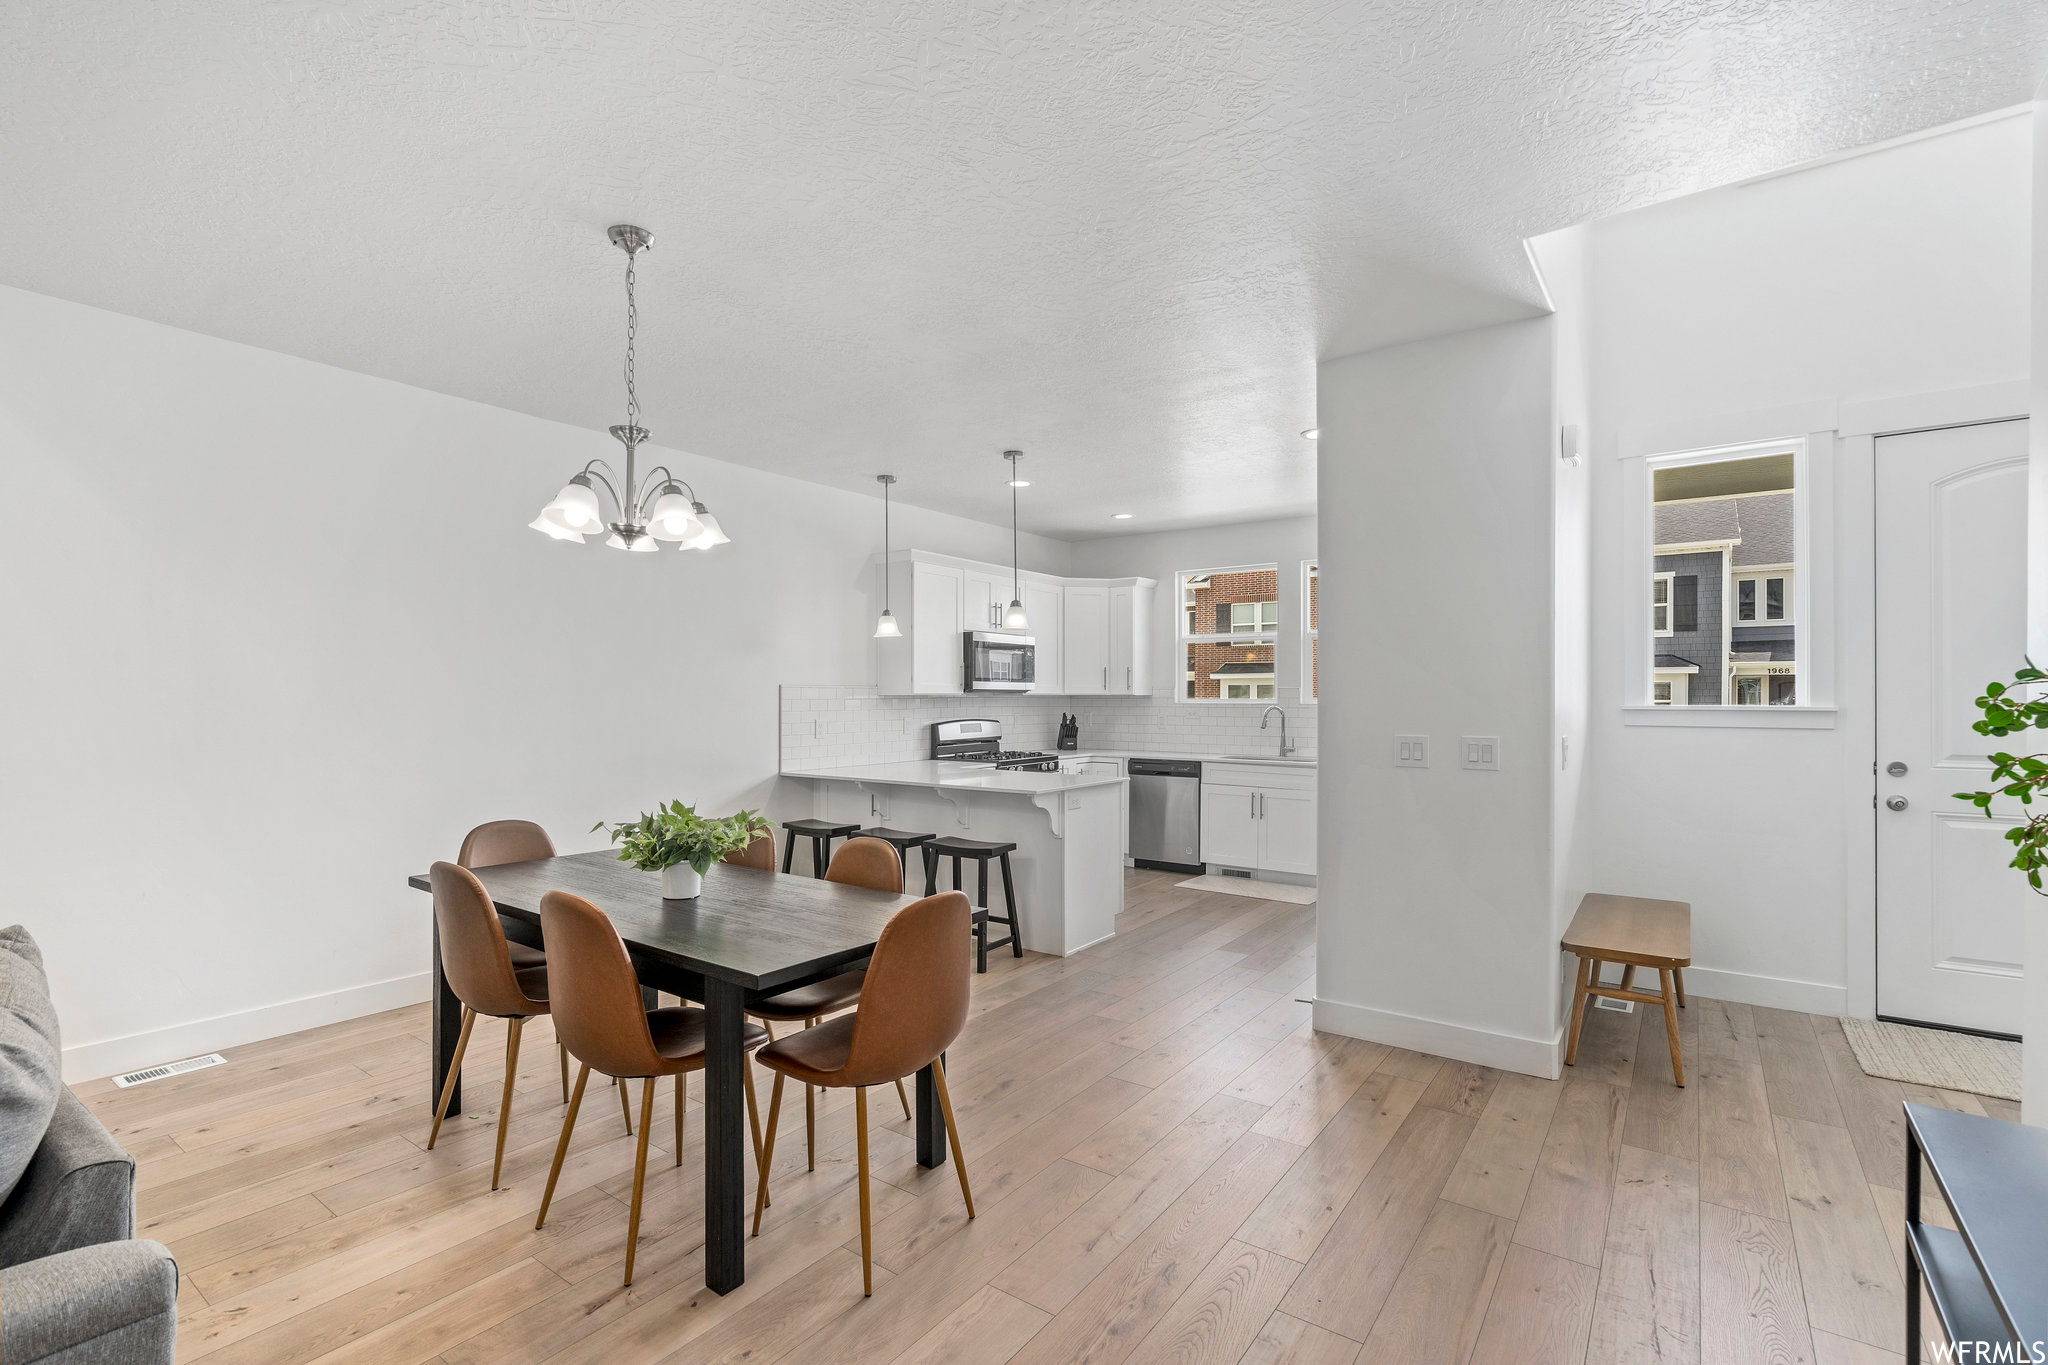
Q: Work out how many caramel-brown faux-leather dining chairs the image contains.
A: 6